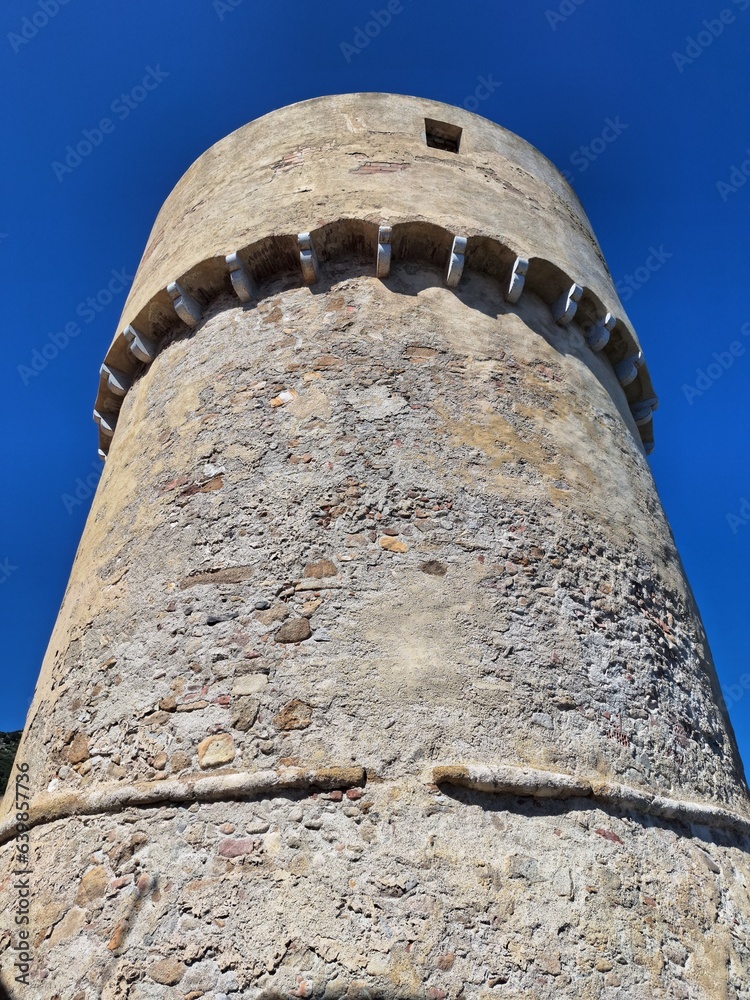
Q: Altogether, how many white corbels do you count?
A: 15